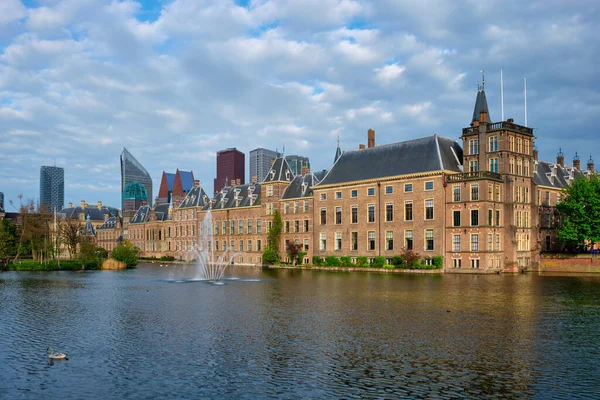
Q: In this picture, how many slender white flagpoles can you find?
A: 2